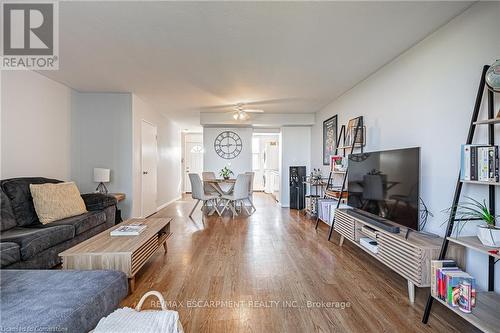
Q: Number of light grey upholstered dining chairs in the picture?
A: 4